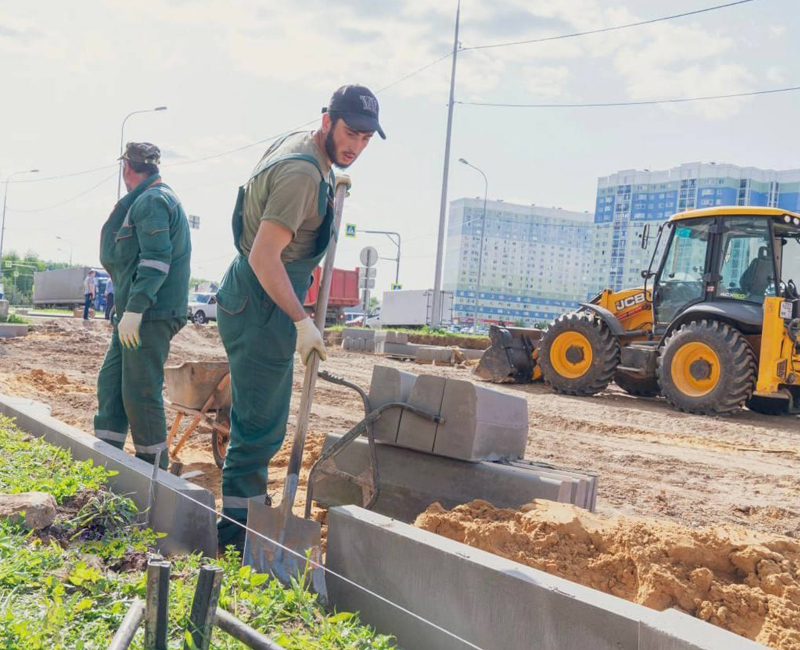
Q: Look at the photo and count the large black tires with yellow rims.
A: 2